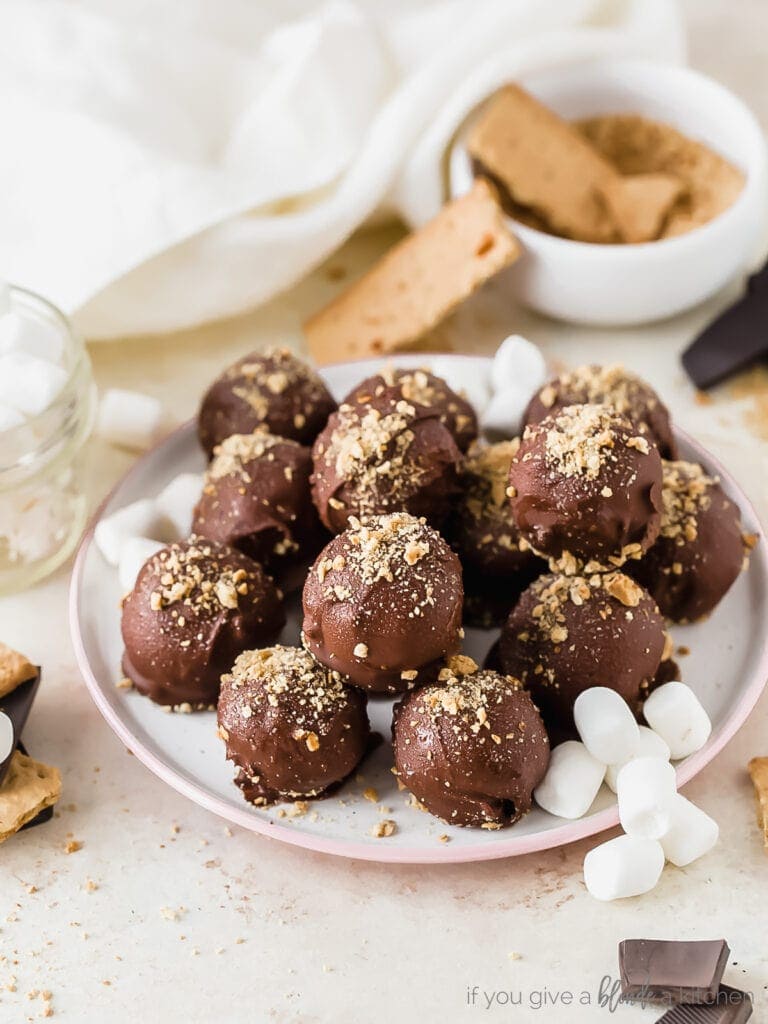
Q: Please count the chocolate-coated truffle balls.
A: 13